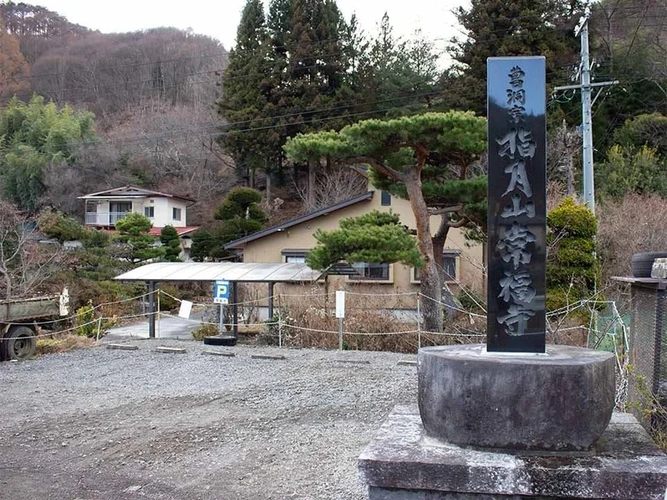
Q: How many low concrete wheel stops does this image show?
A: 6